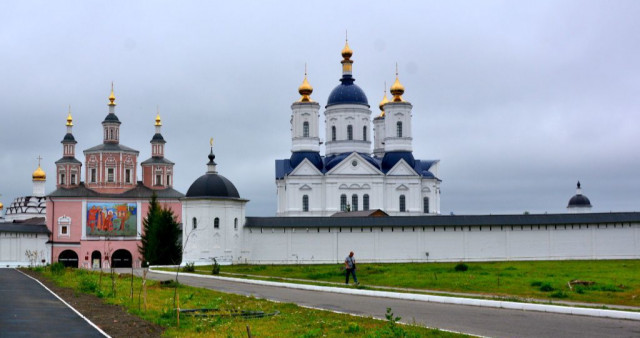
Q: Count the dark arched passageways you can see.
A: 3